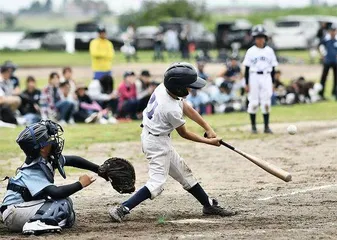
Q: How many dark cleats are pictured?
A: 4